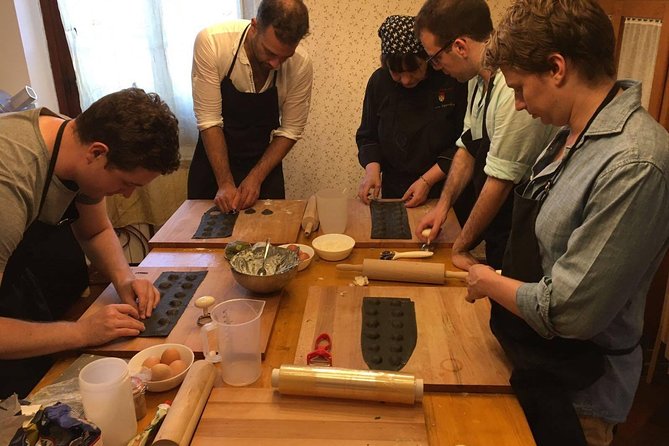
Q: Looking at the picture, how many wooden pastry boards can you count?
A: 5